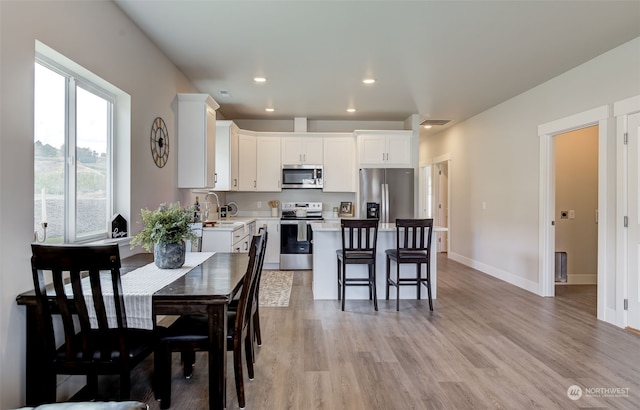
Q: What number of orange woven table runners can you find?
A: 0